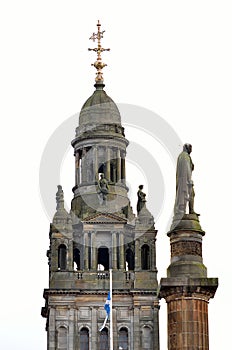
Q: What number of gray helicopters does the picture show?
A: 0